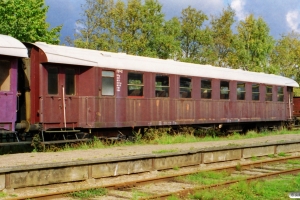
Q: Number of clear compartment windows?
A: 9